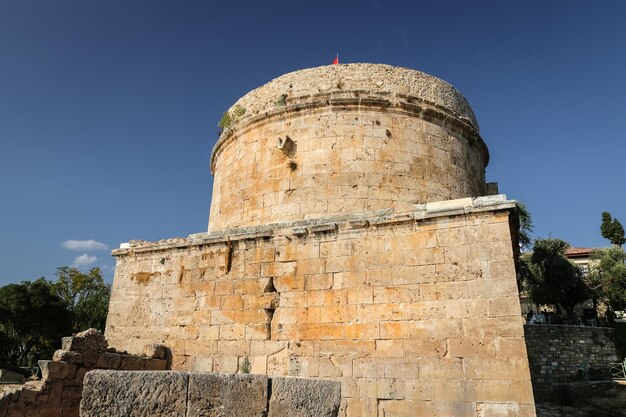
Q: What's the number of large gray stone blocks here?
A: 3